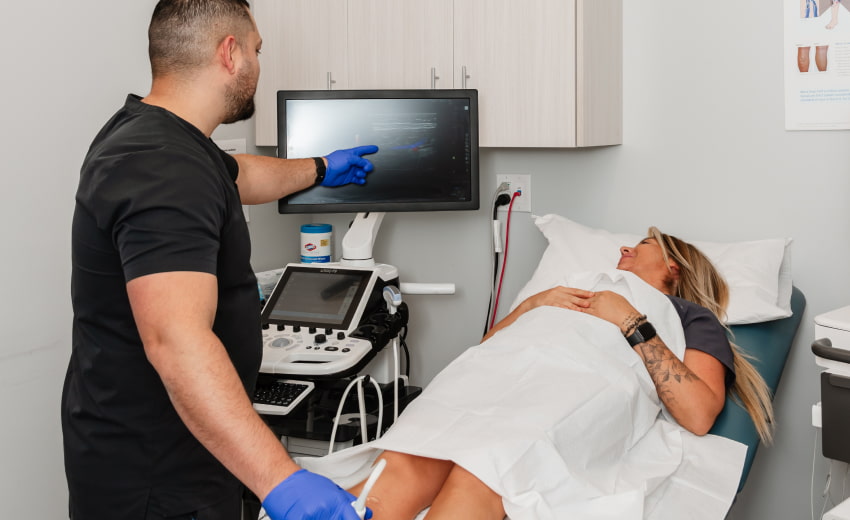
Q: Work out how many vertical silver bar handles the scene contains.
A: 3